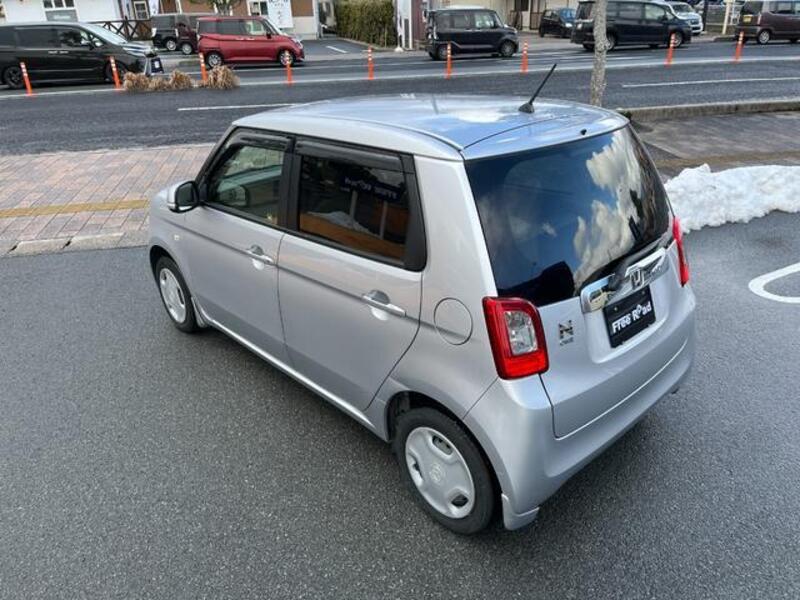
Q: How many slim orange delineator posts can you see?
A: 9